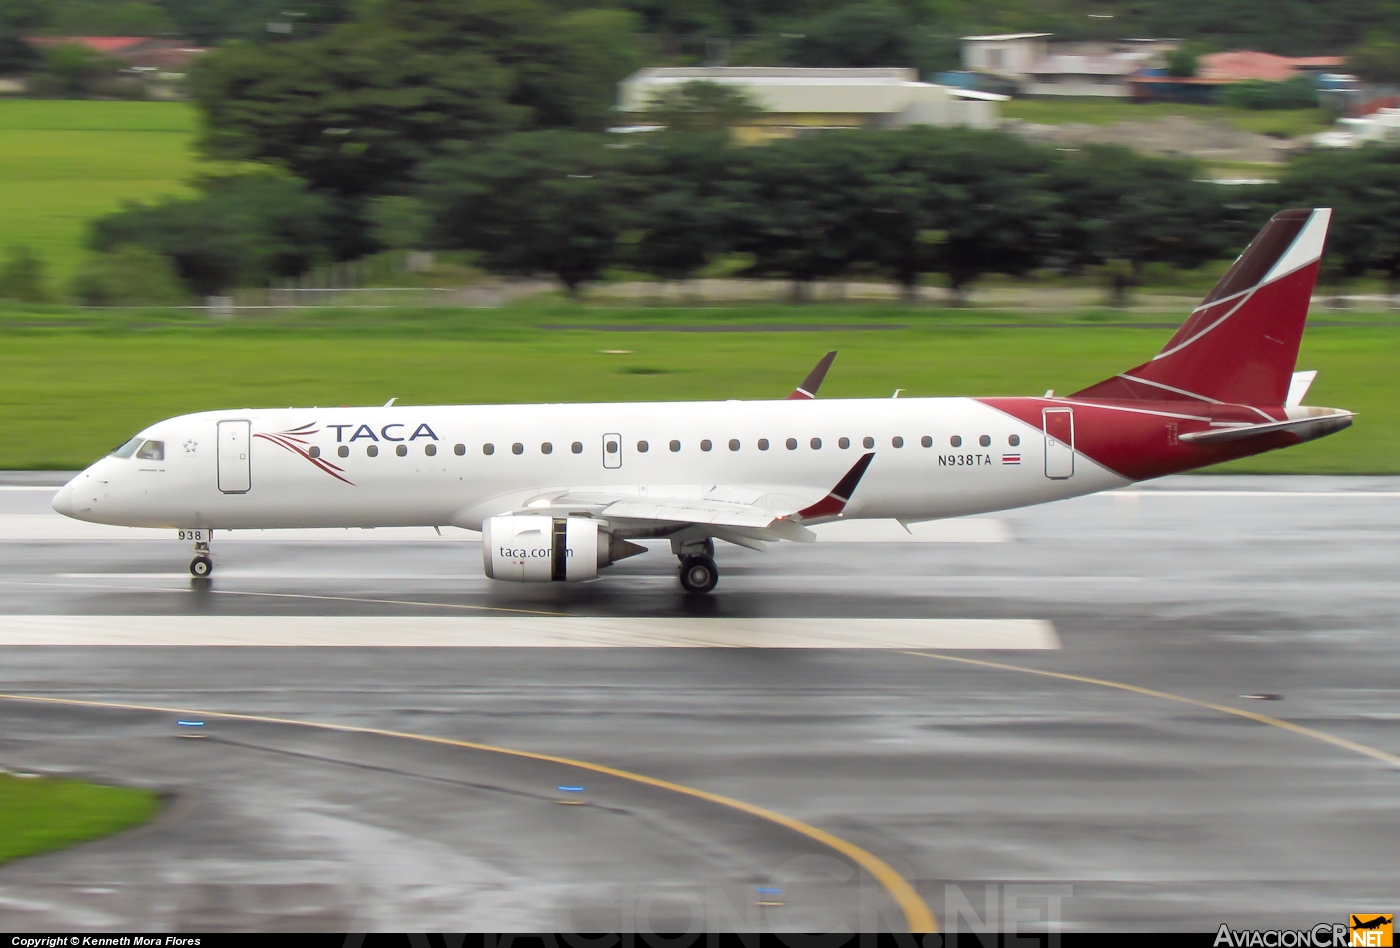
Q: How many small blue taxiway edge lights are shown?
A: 3